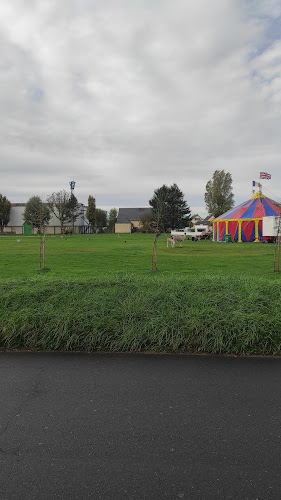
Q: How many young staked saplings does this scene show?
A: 3